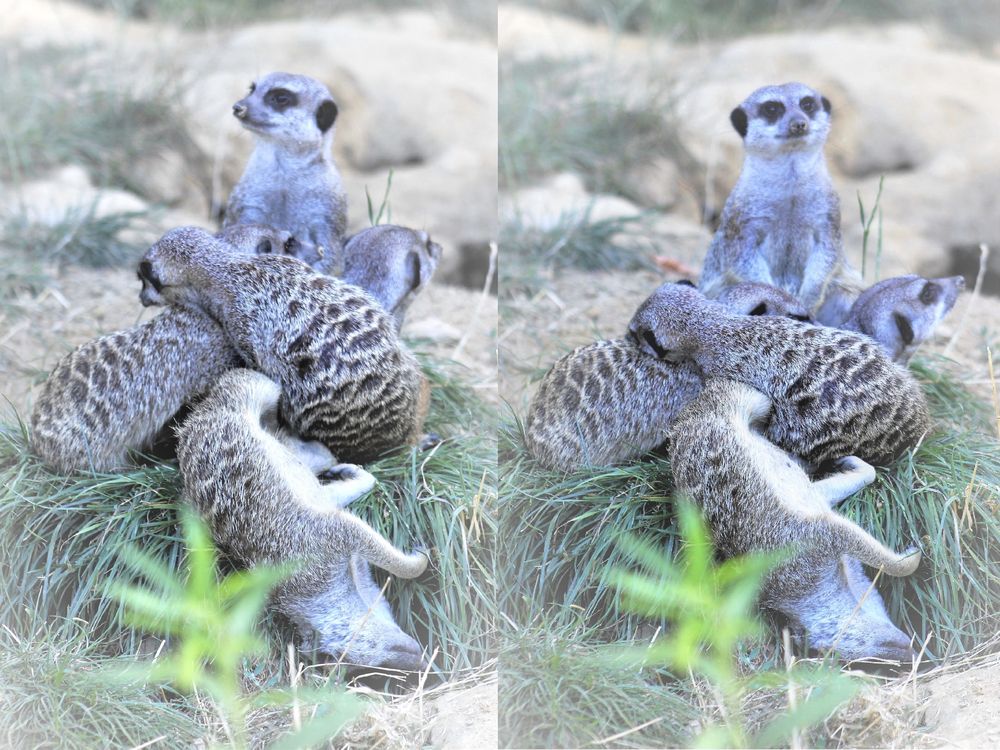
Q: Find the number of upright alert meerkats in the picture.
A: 2